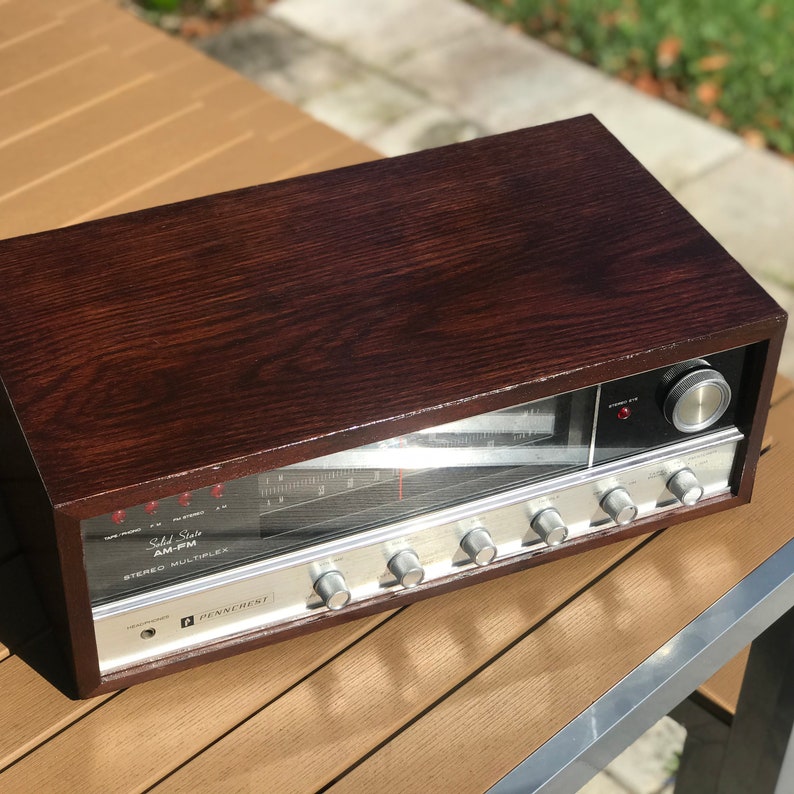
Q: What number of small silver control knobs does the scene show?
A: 6